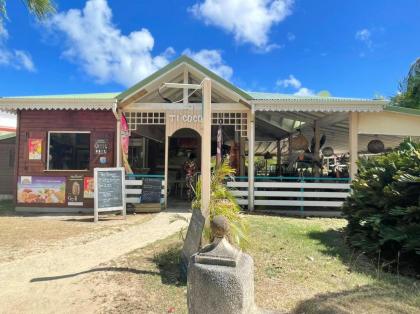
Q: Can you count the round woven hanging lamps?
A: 3